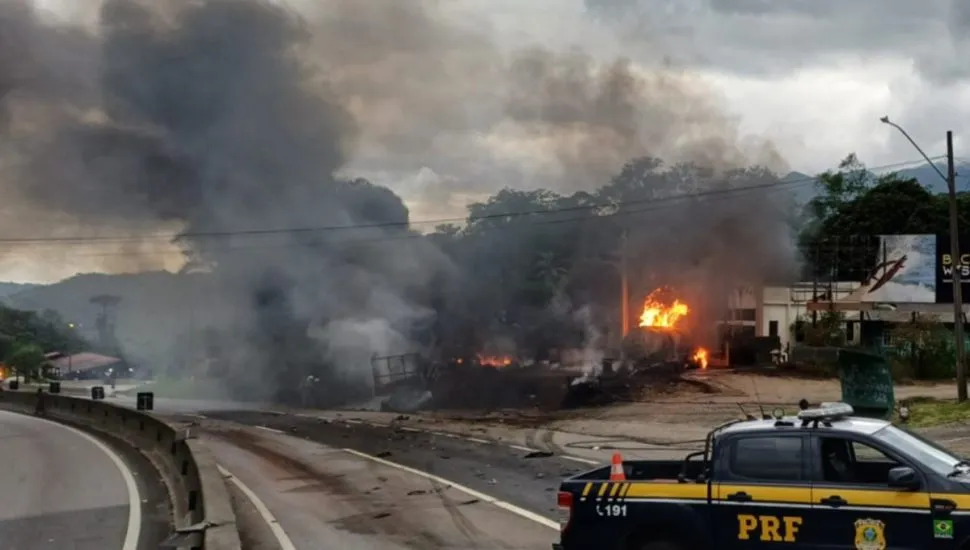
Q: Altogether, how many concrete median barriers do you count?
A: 1